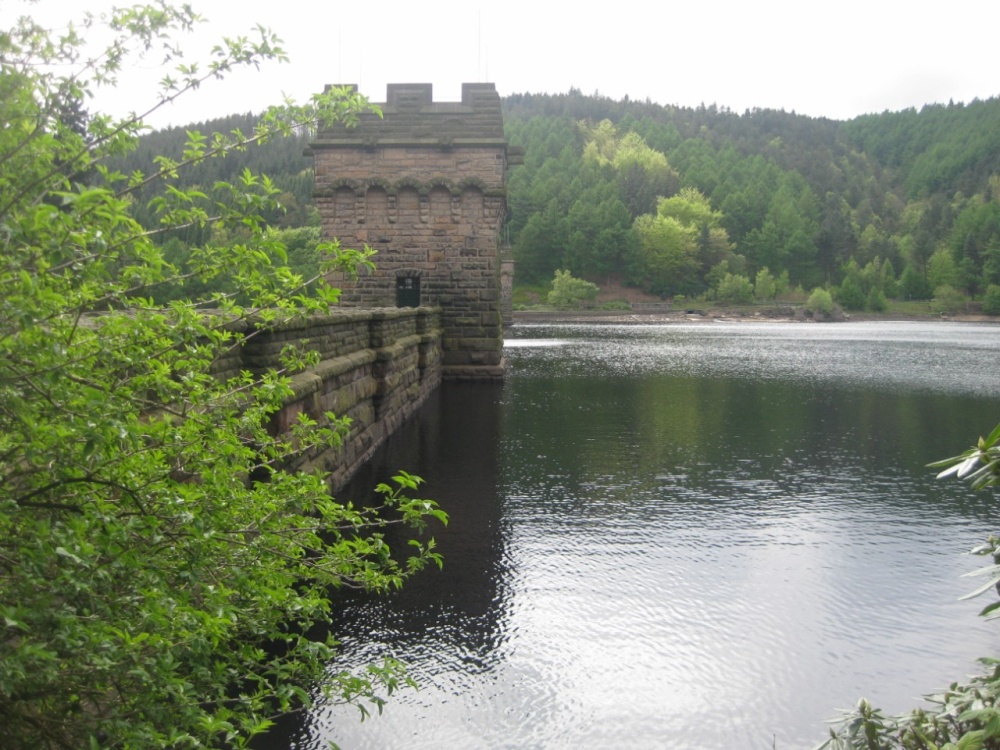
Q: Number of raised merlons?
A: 3